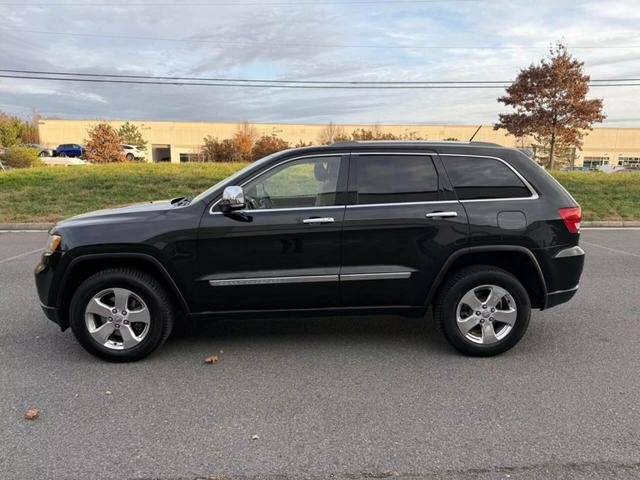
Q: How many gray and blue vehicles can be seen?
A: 2